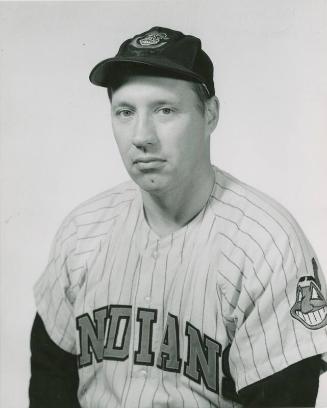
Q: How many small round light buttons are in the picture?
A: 3